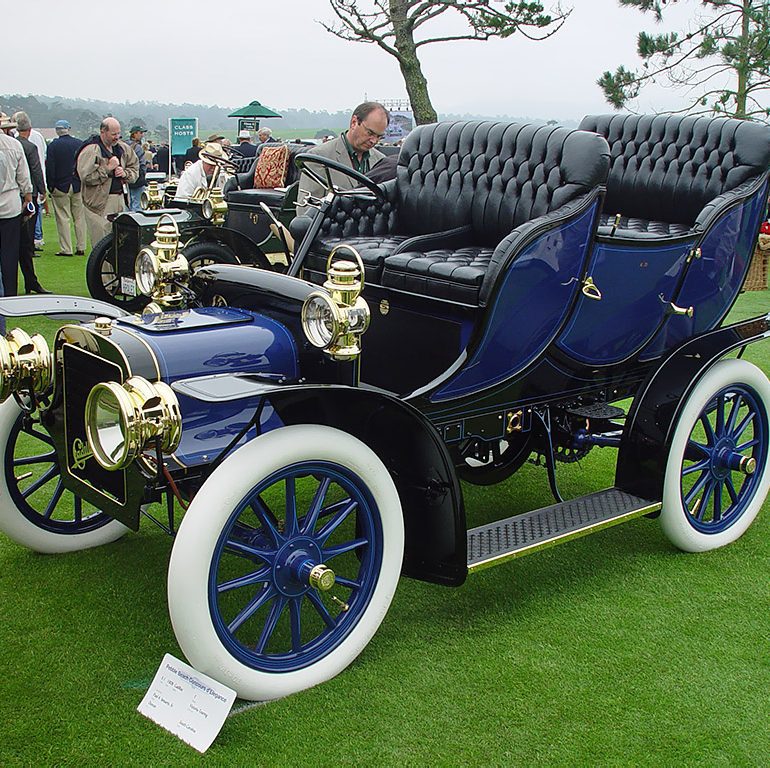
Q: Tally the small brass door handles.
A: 2